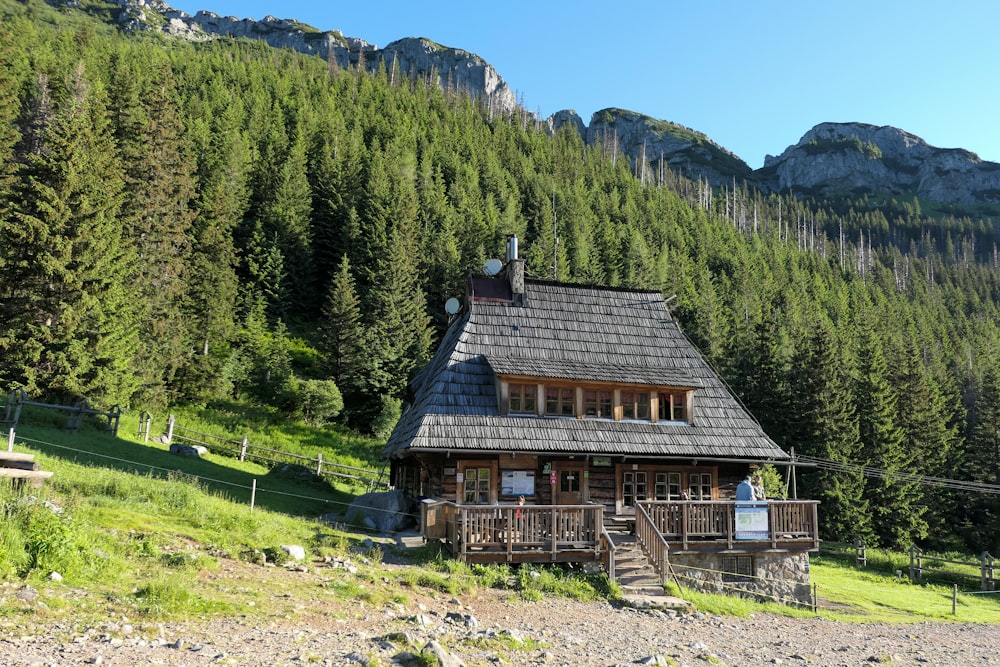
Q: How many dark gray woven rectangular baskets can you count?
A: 0